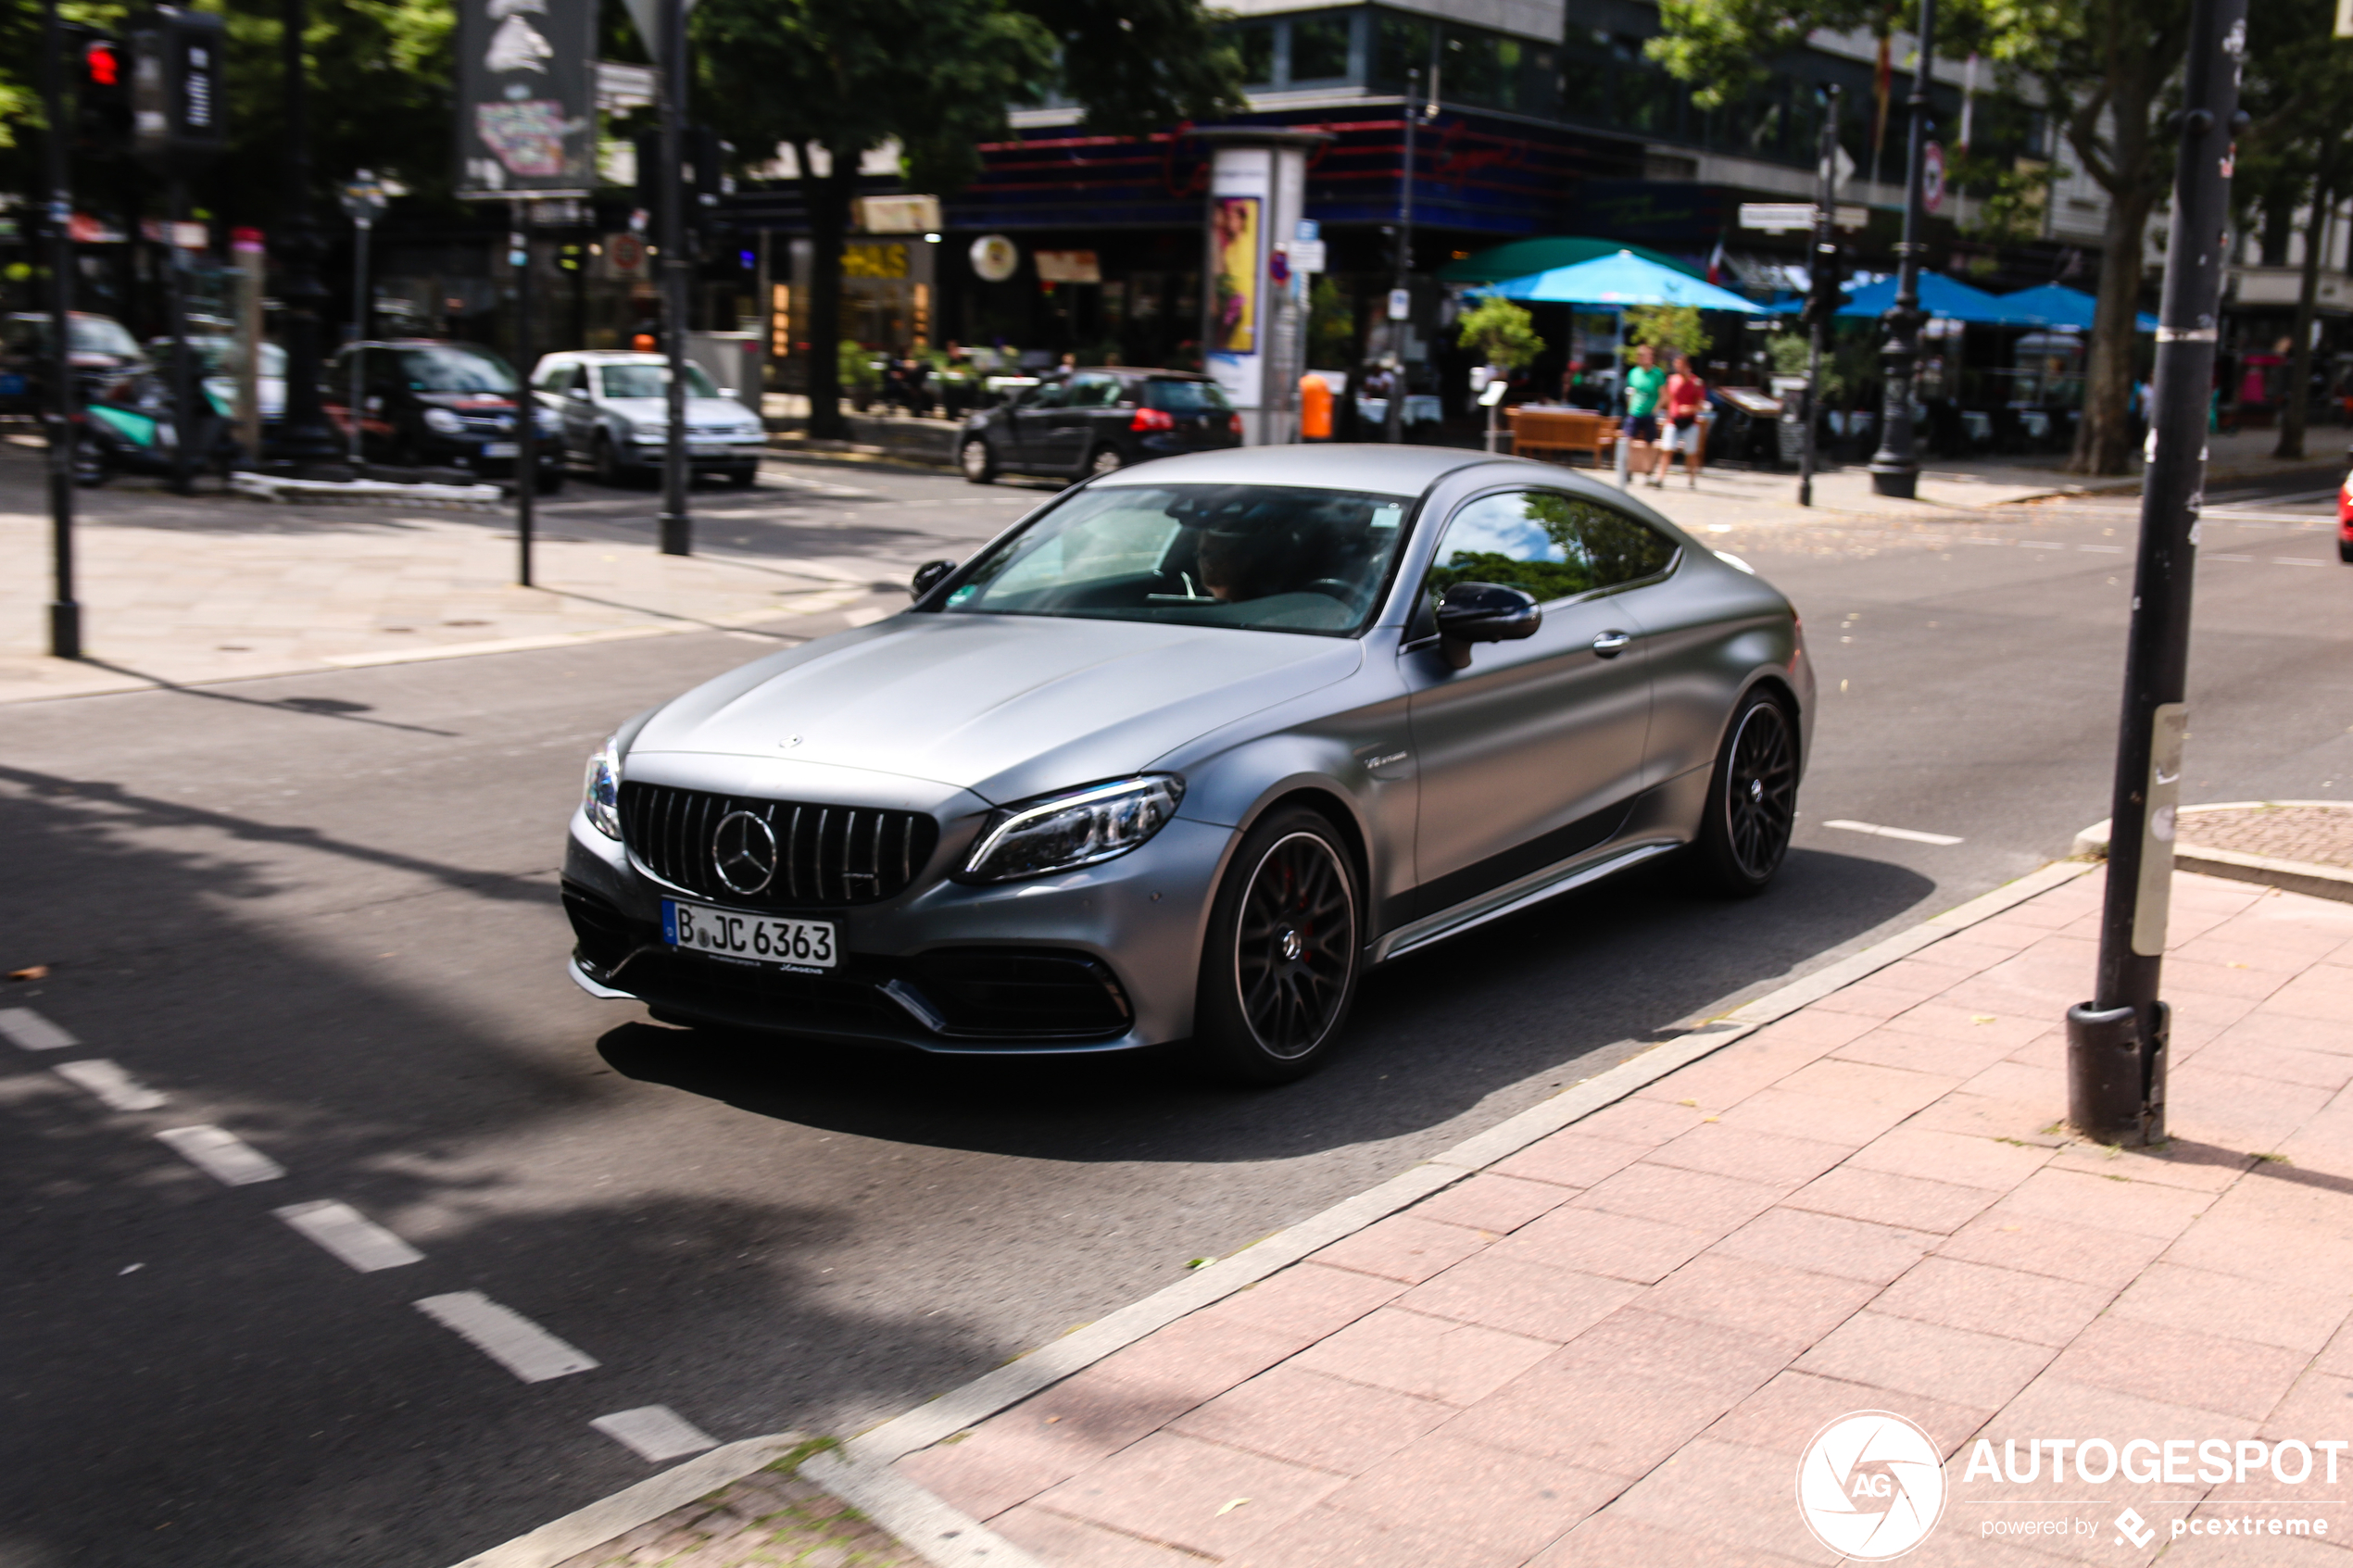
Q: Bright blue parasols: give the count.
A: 3